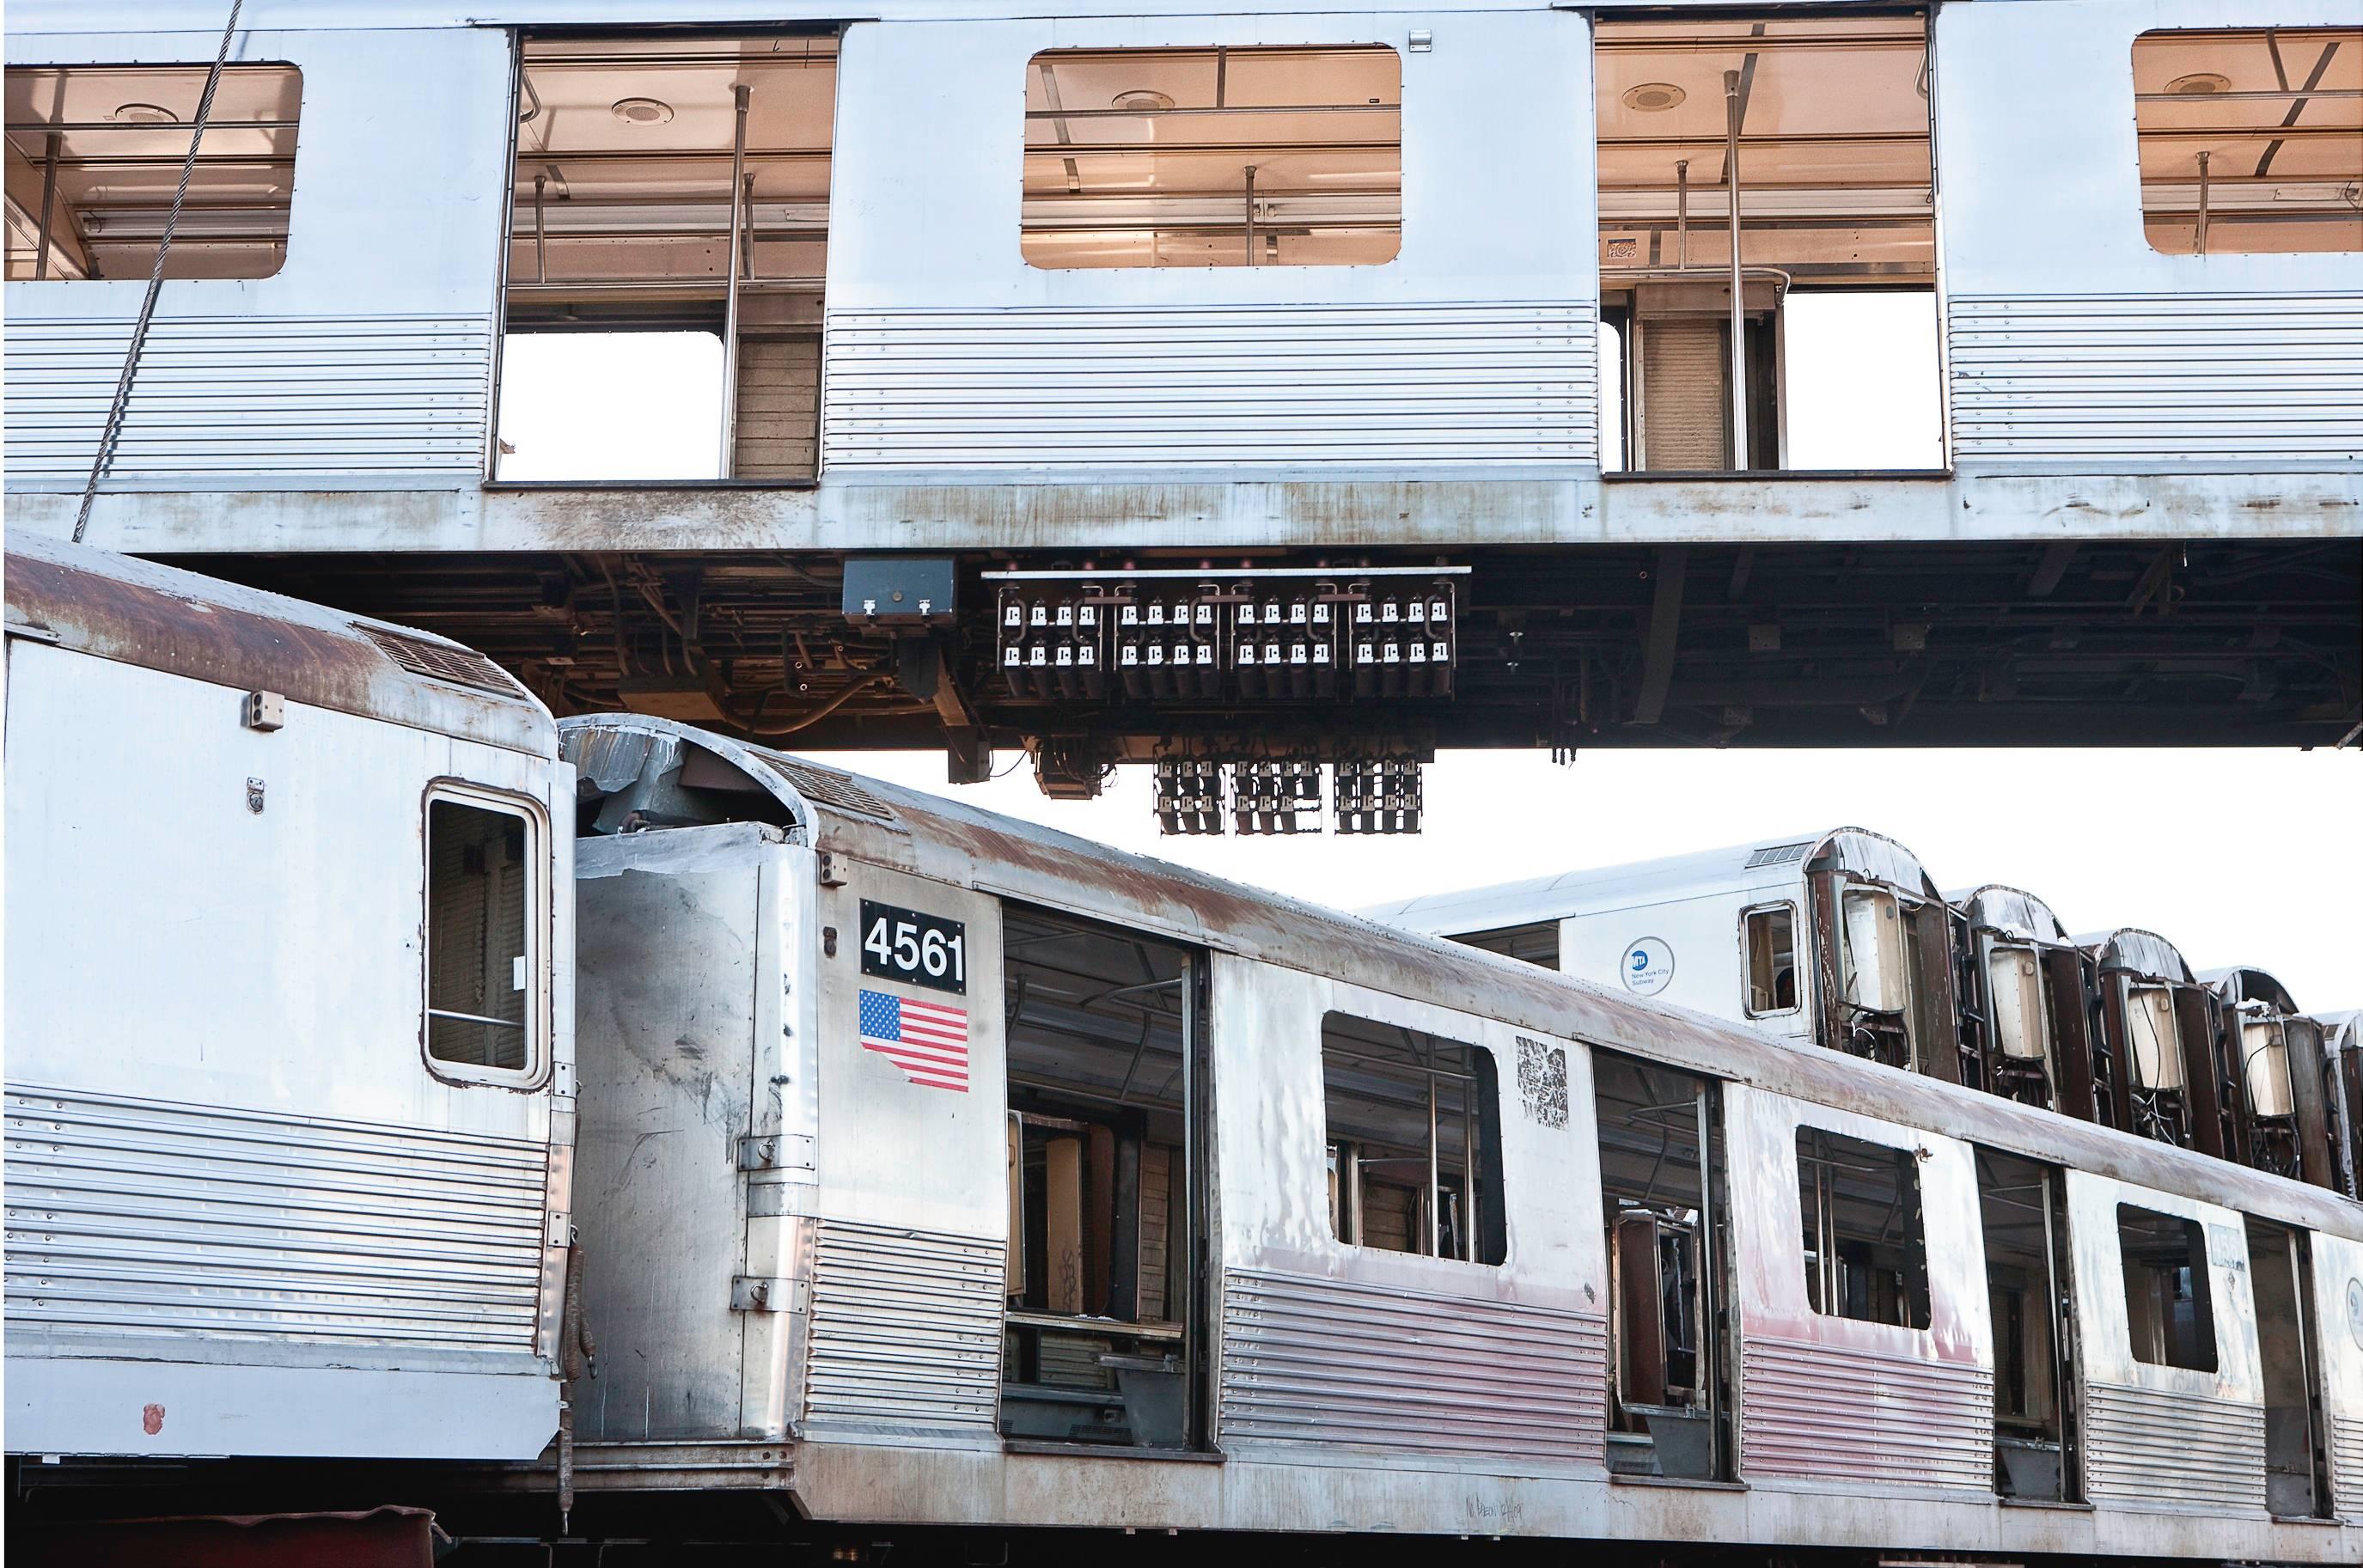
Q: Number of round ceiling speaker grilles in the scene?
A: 5